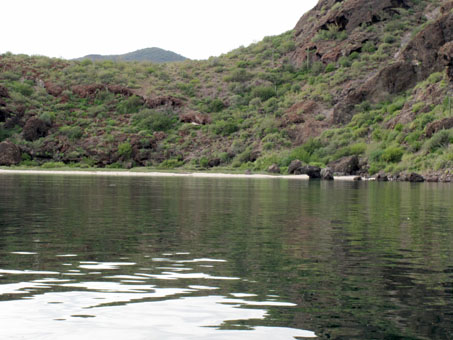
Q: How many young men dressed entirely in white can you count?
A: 0